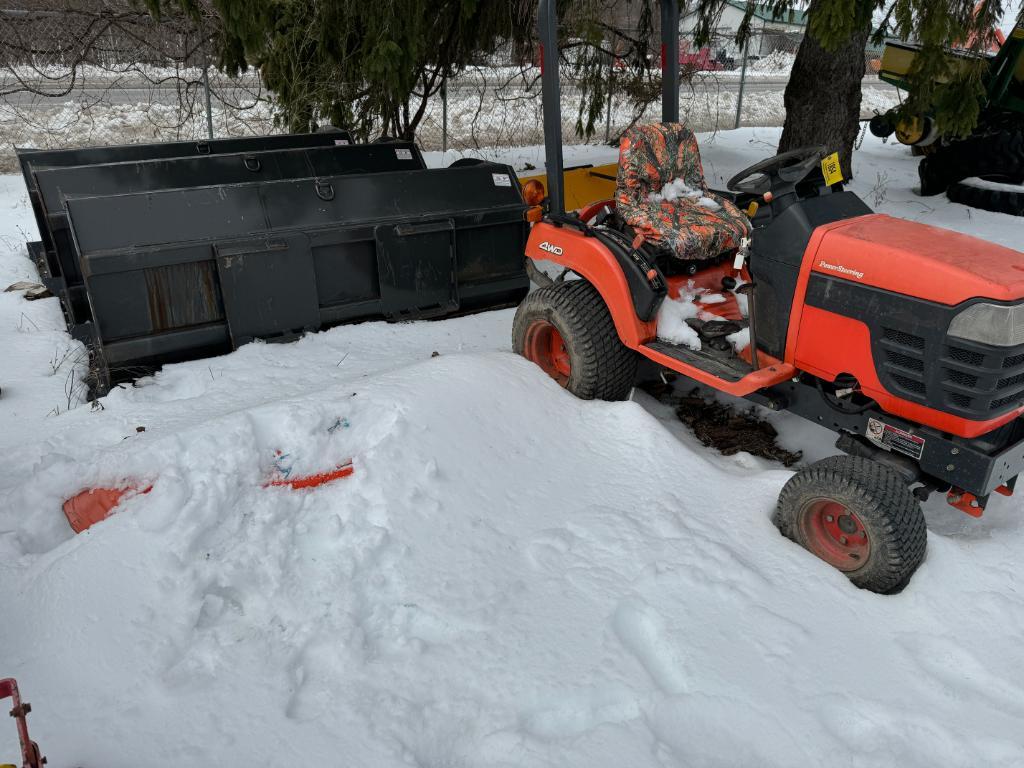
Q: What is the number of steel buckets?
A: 3